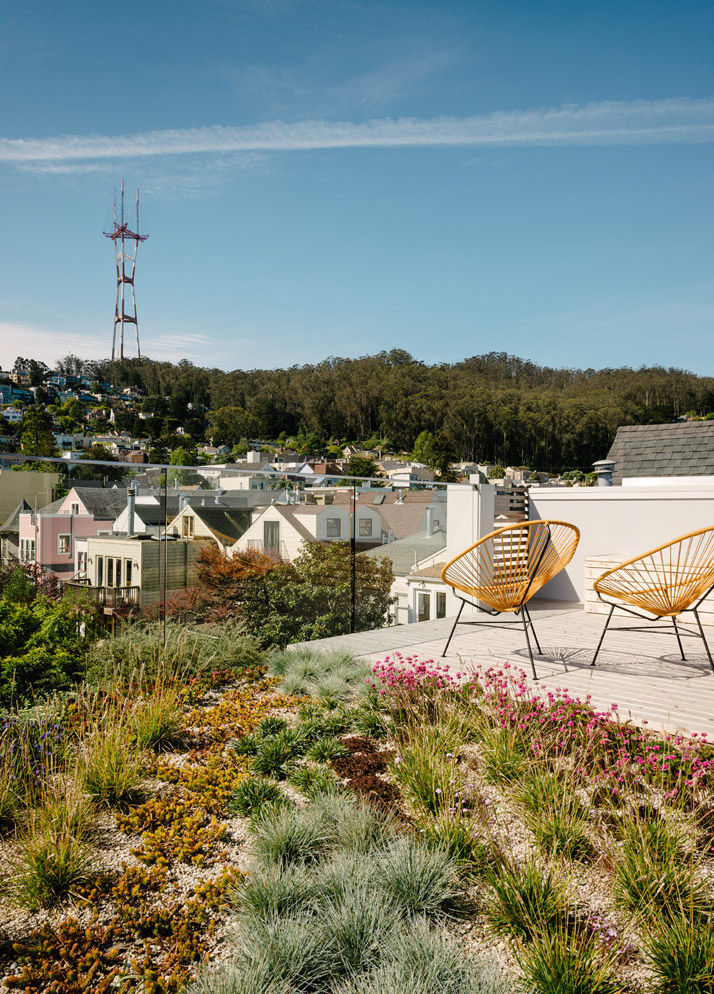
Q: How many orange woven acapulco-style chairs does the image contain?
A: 2